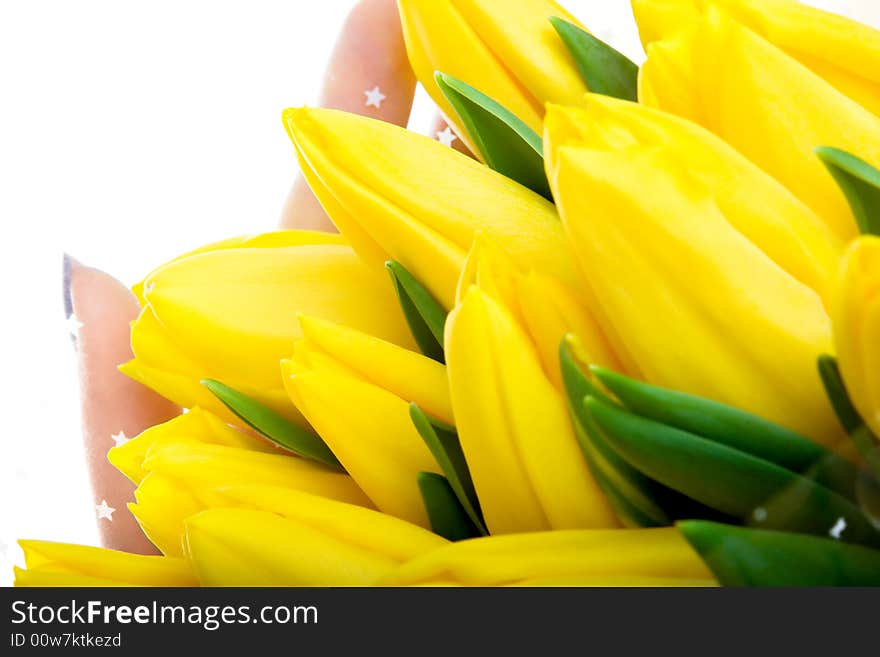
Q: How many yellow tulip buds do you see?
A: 13